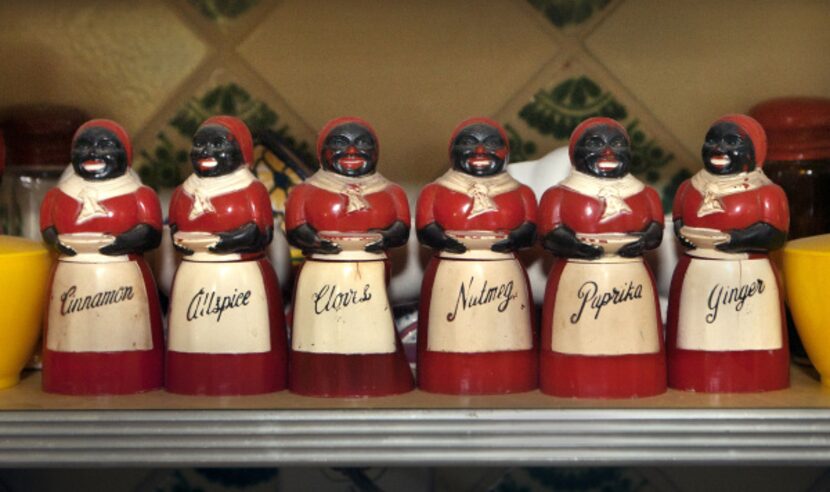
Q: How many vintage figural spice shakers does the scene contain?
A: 6